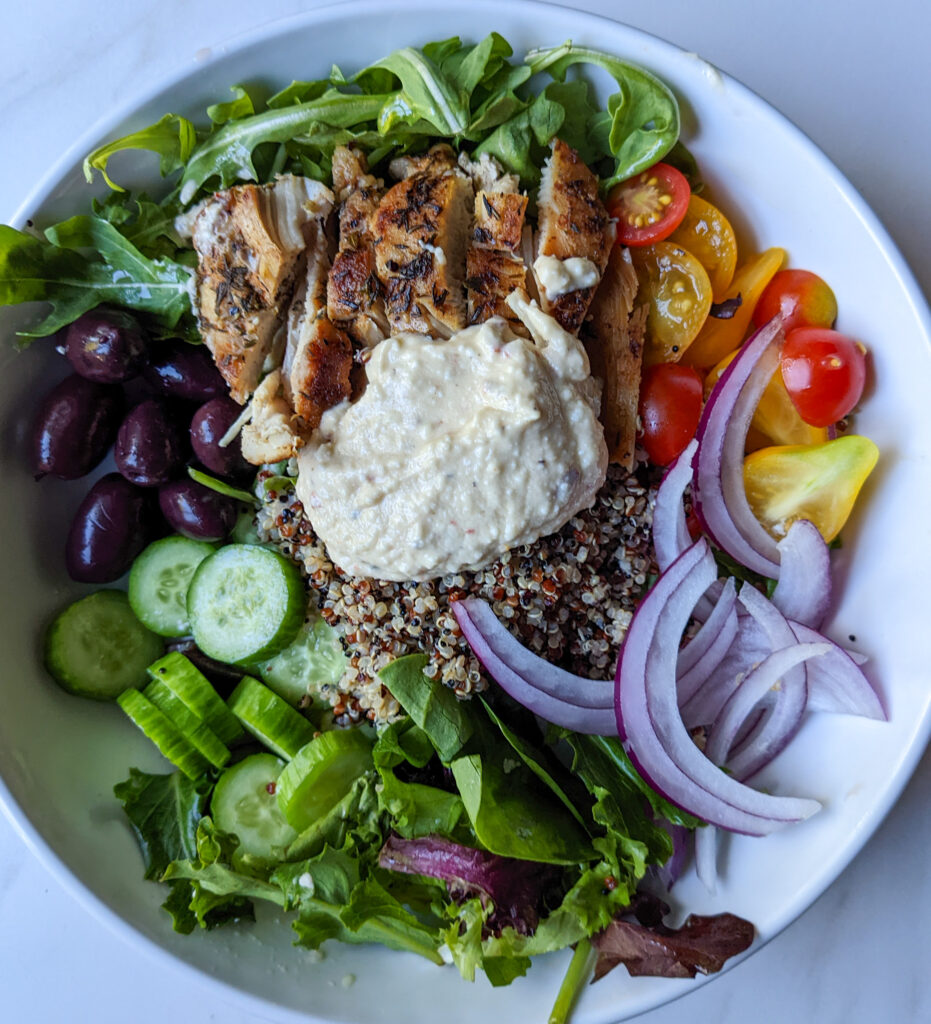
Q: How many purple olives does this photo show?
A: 7